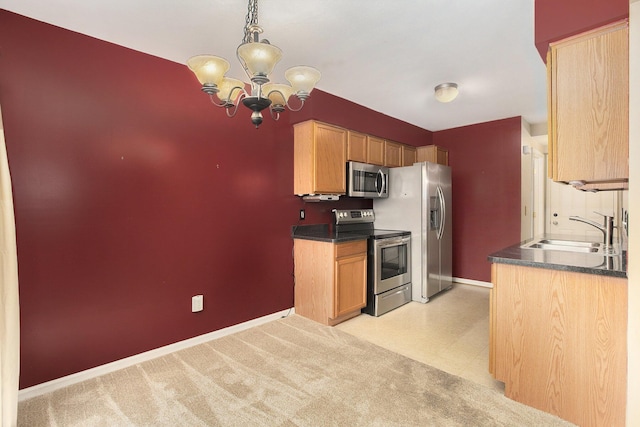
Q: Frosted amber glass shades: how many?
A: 5